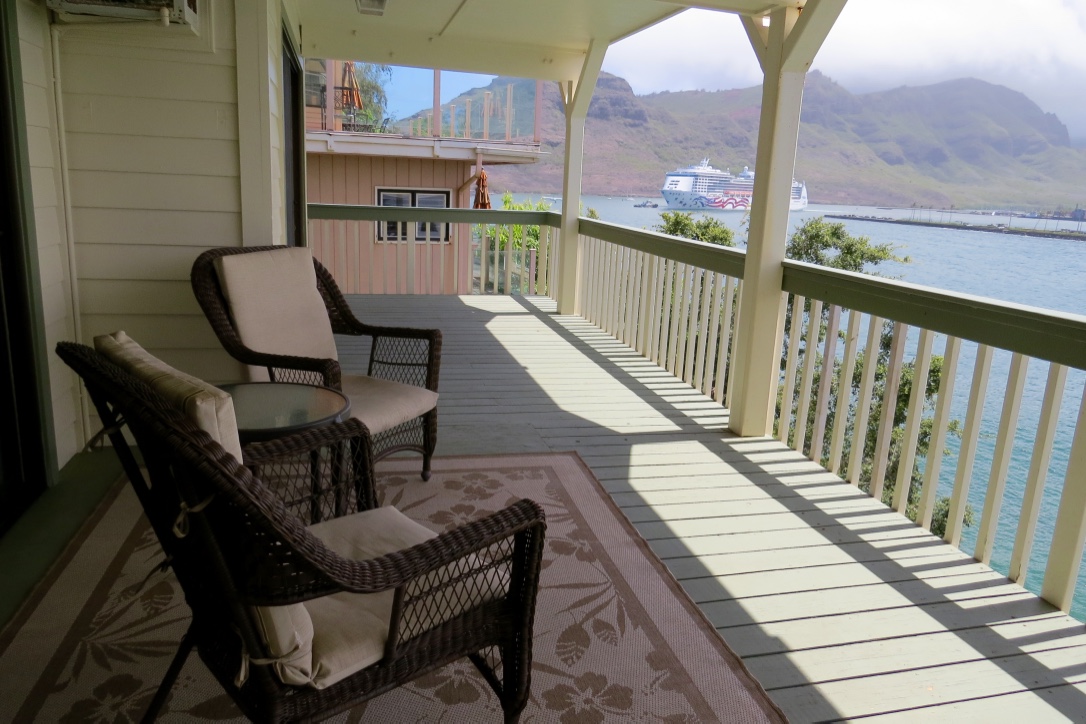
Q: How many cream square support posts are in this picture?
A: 2